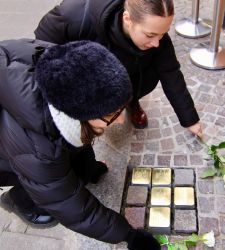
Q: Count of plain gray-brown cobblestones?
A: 4